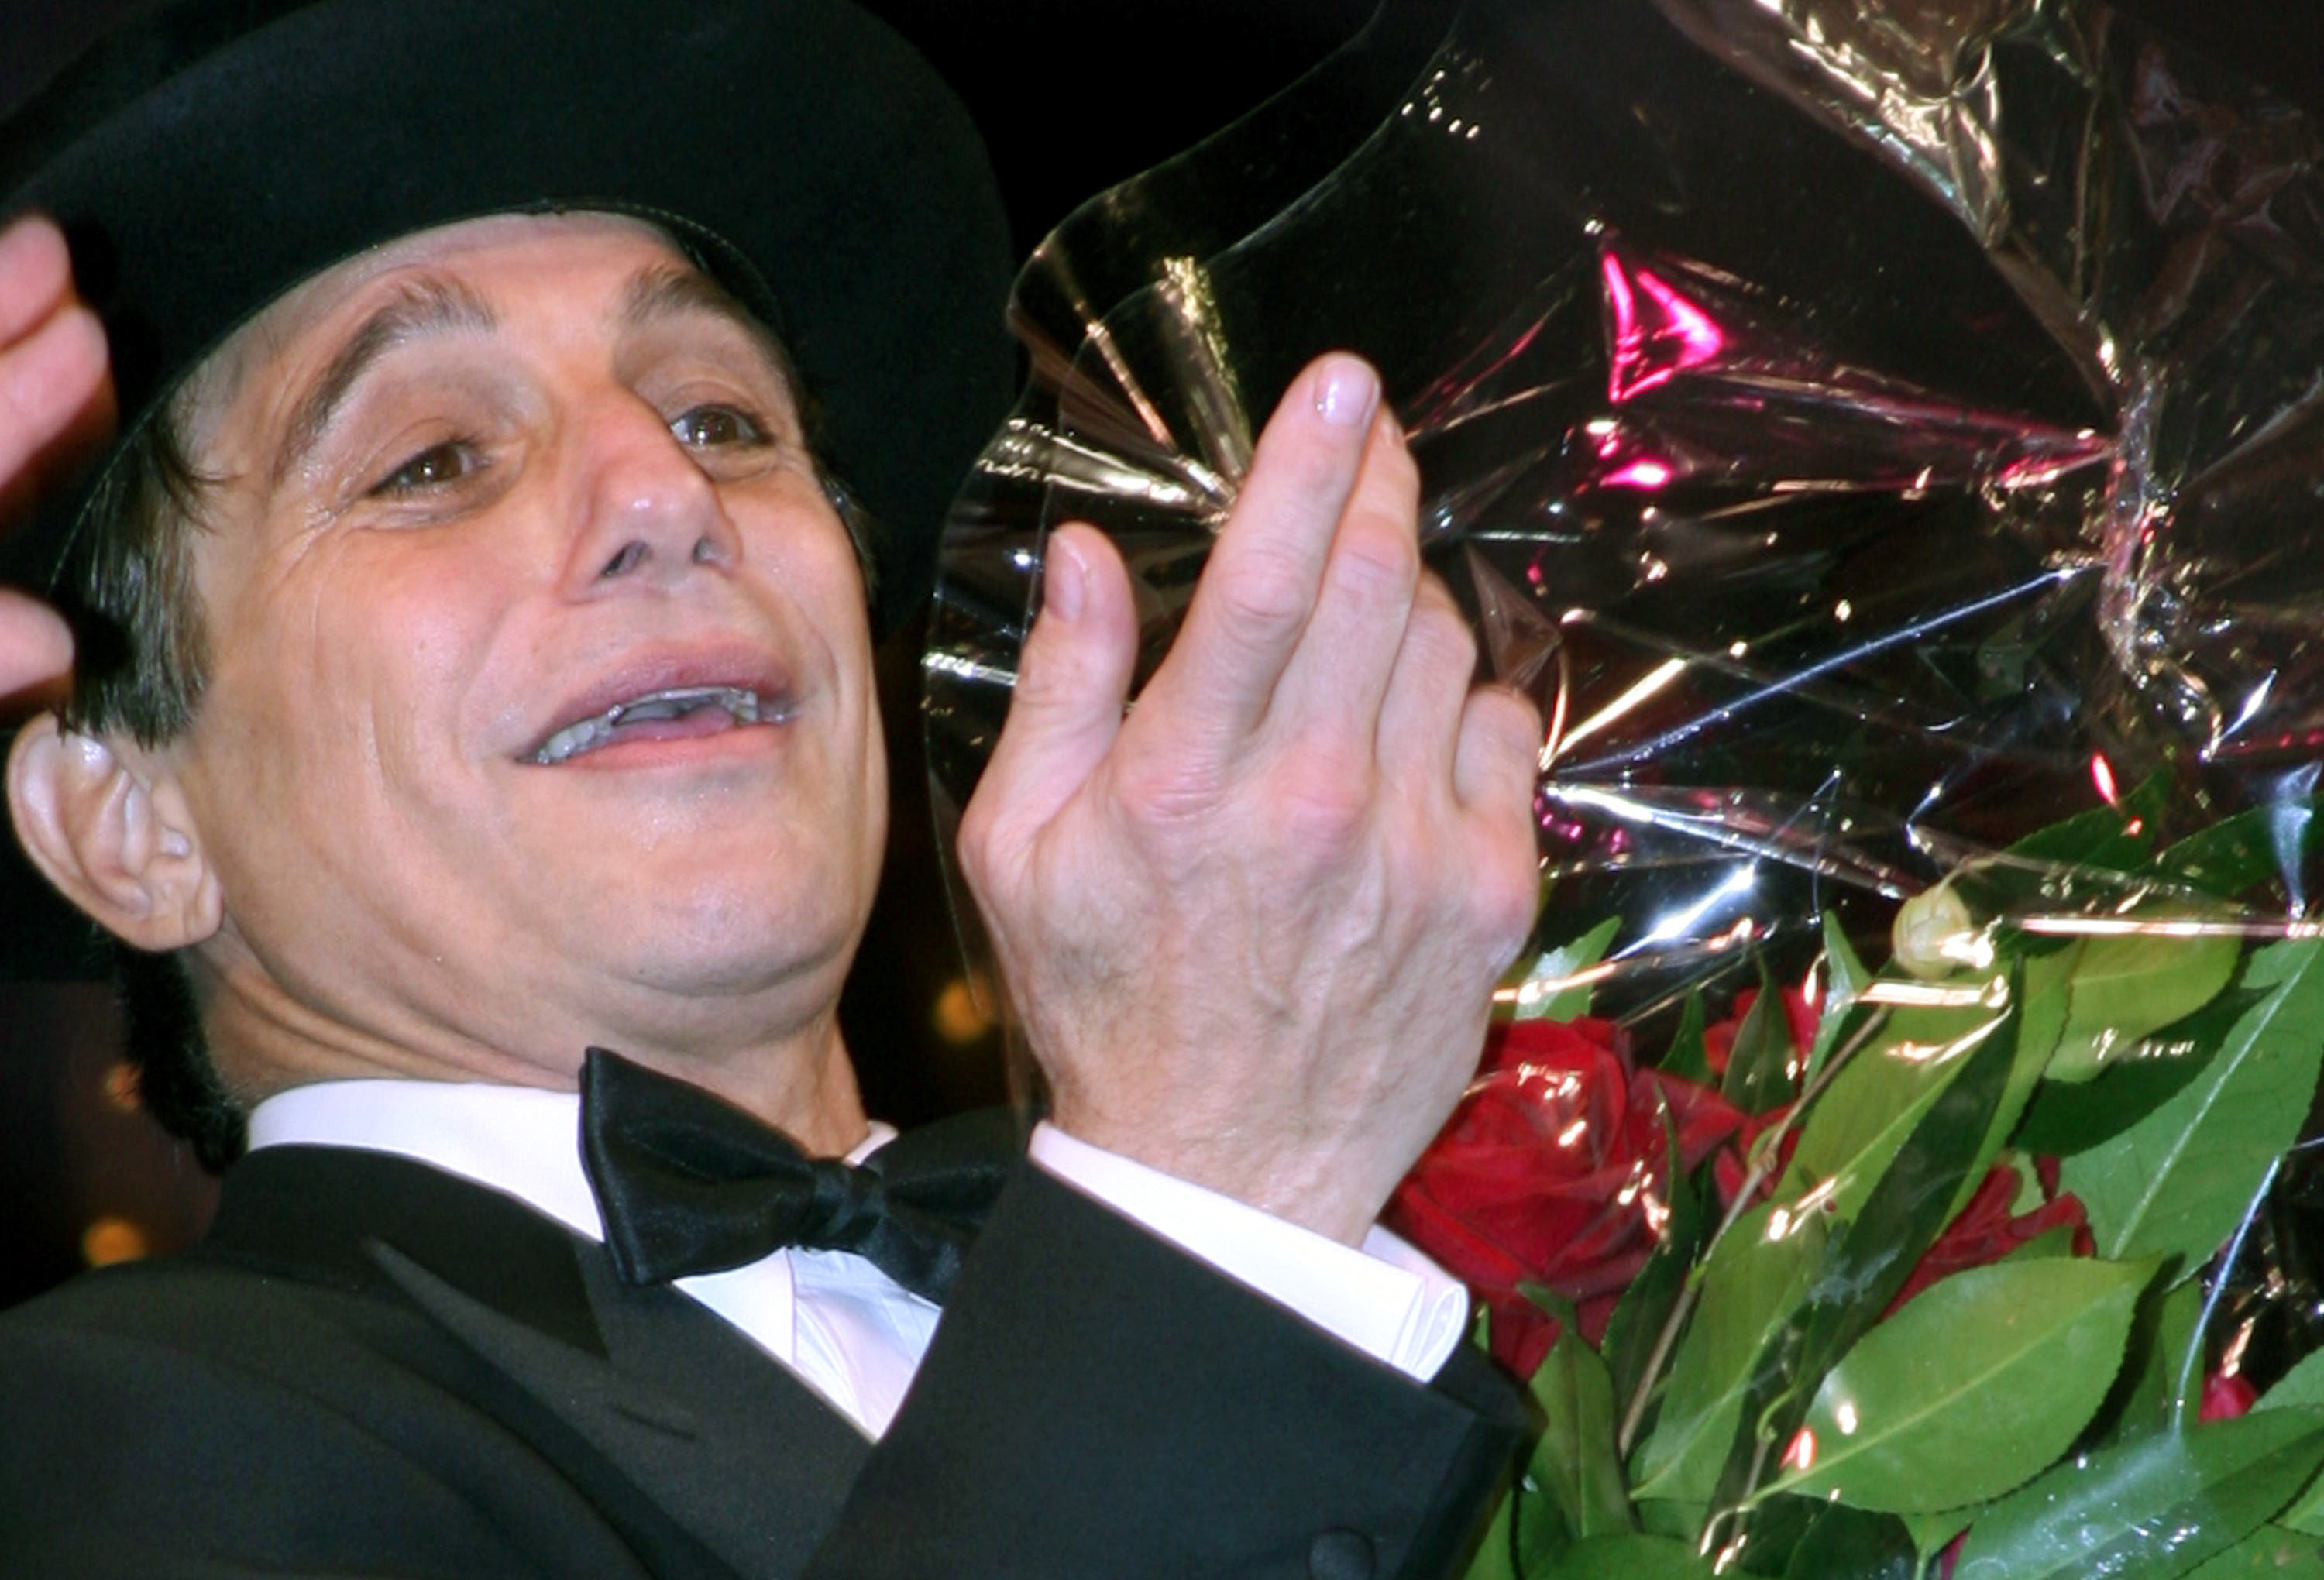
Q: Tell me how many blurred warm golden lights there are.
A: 3